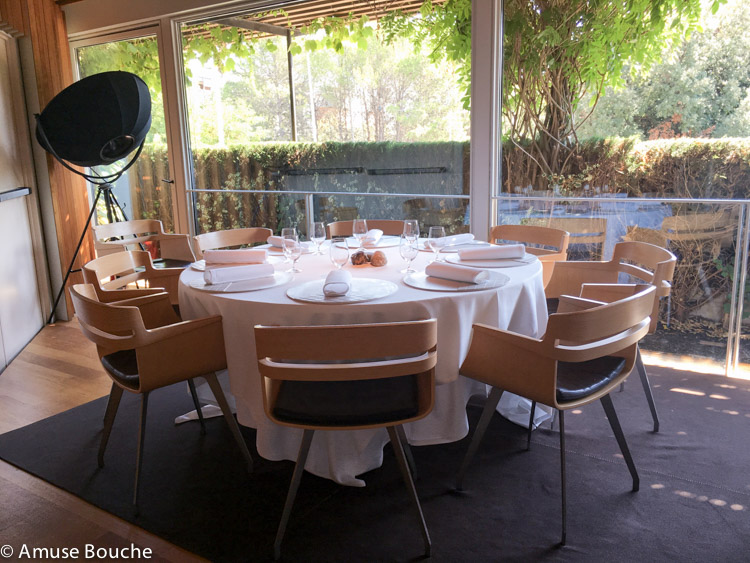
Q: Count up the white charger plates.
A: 8